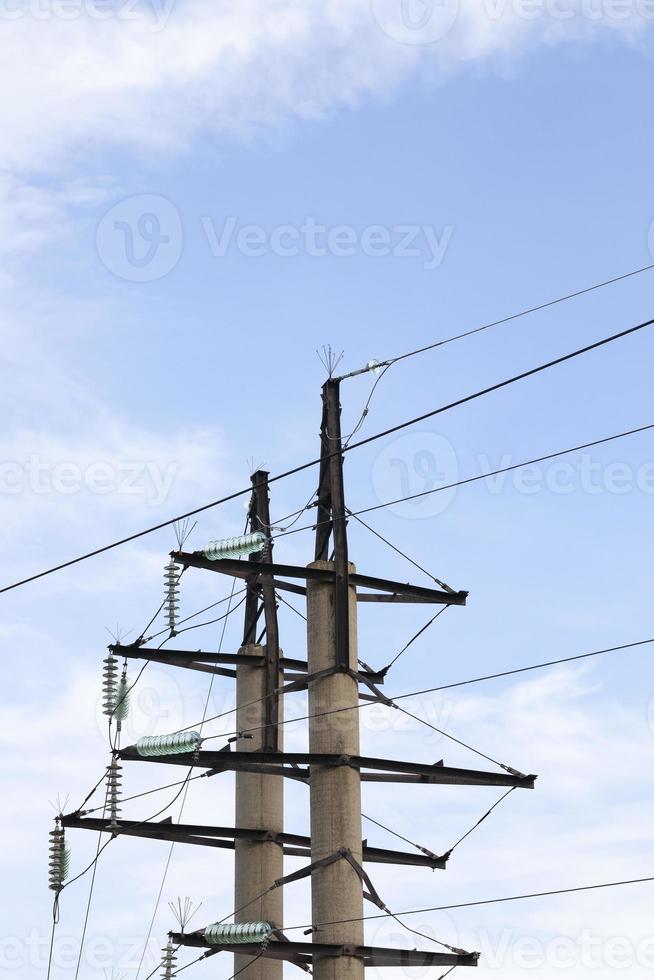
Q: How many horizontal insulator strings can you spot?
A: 3